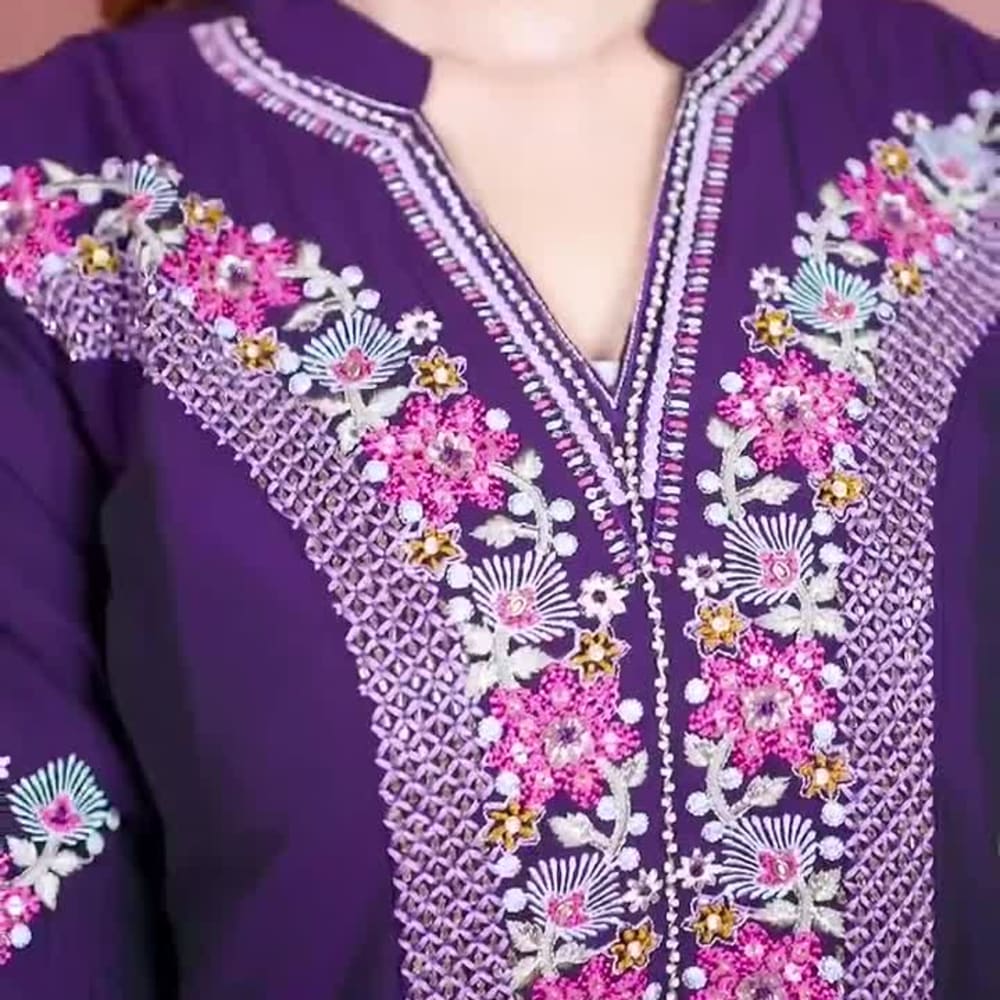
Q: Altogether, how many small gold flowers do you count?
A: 15